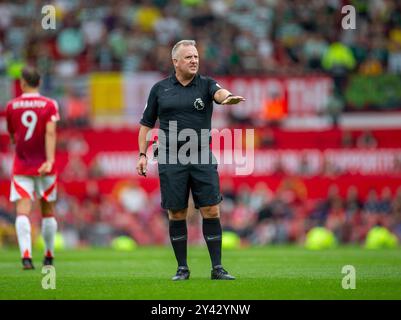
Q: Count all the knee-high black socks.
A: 2